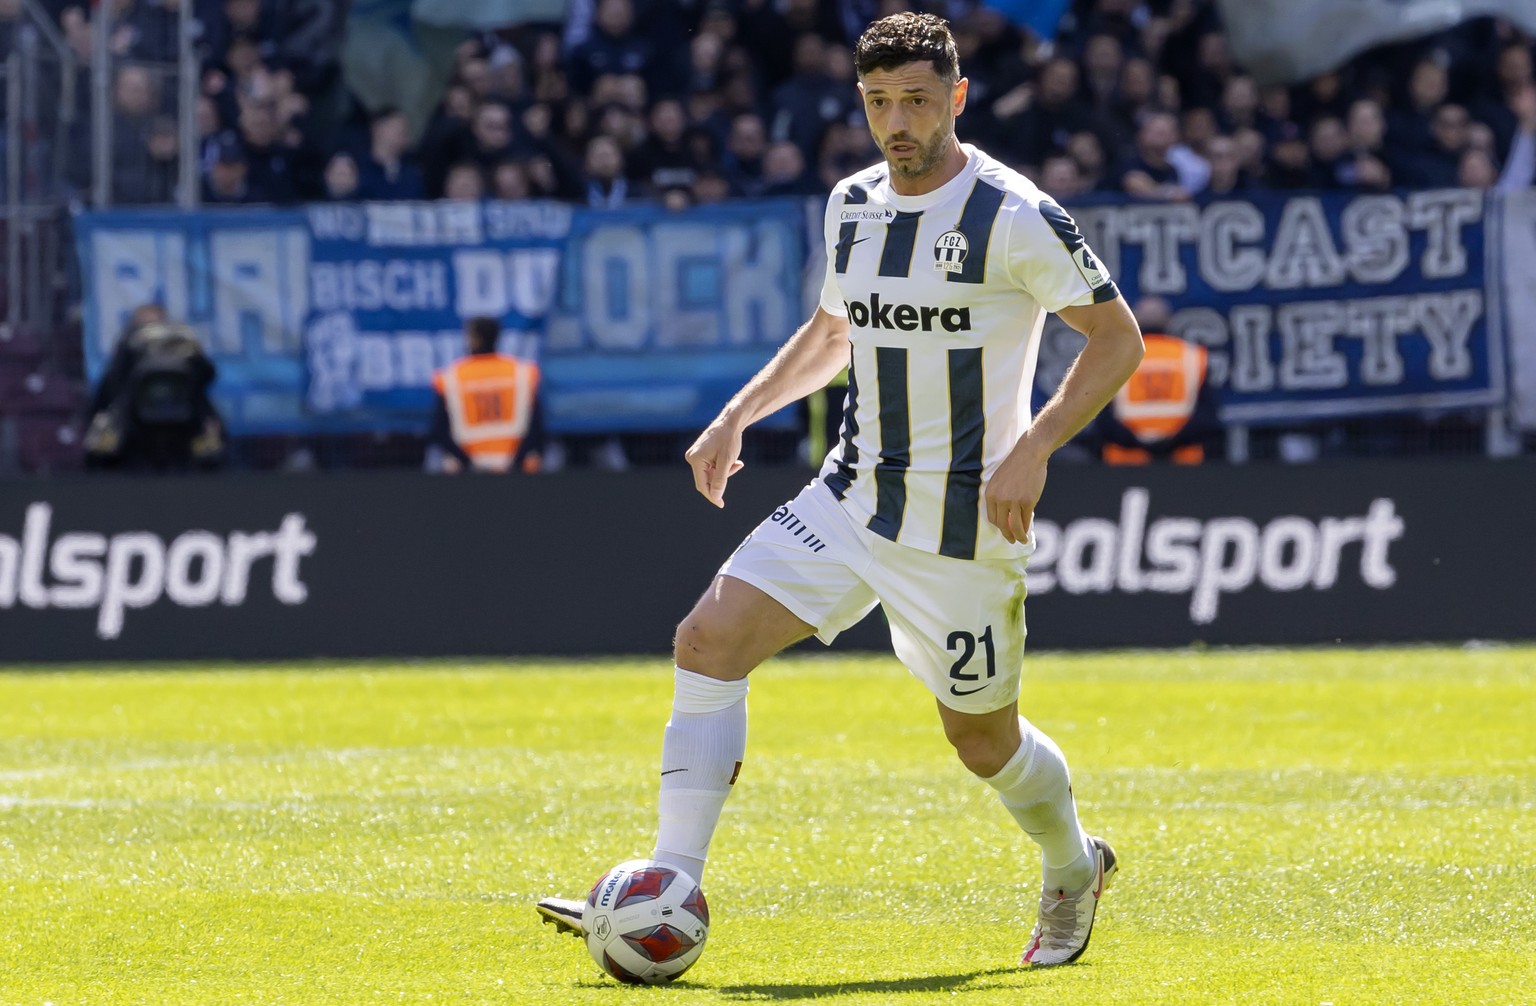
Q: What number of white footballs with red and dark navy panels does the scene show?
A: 1